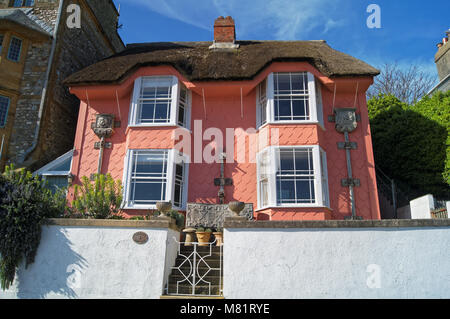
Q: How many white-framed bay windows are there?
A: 4